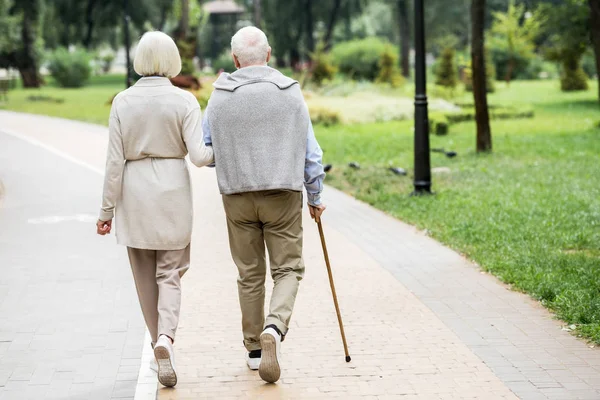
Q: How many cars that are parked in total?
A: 0